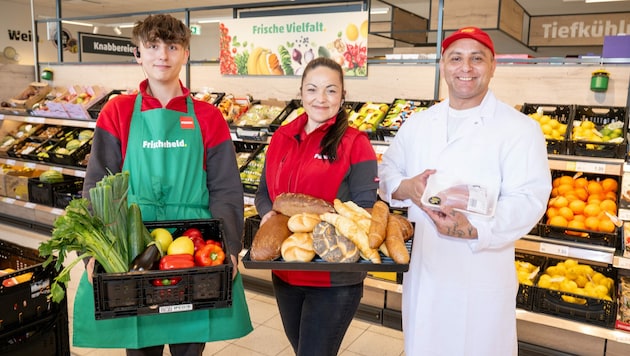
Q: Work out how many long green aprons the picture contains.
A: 1